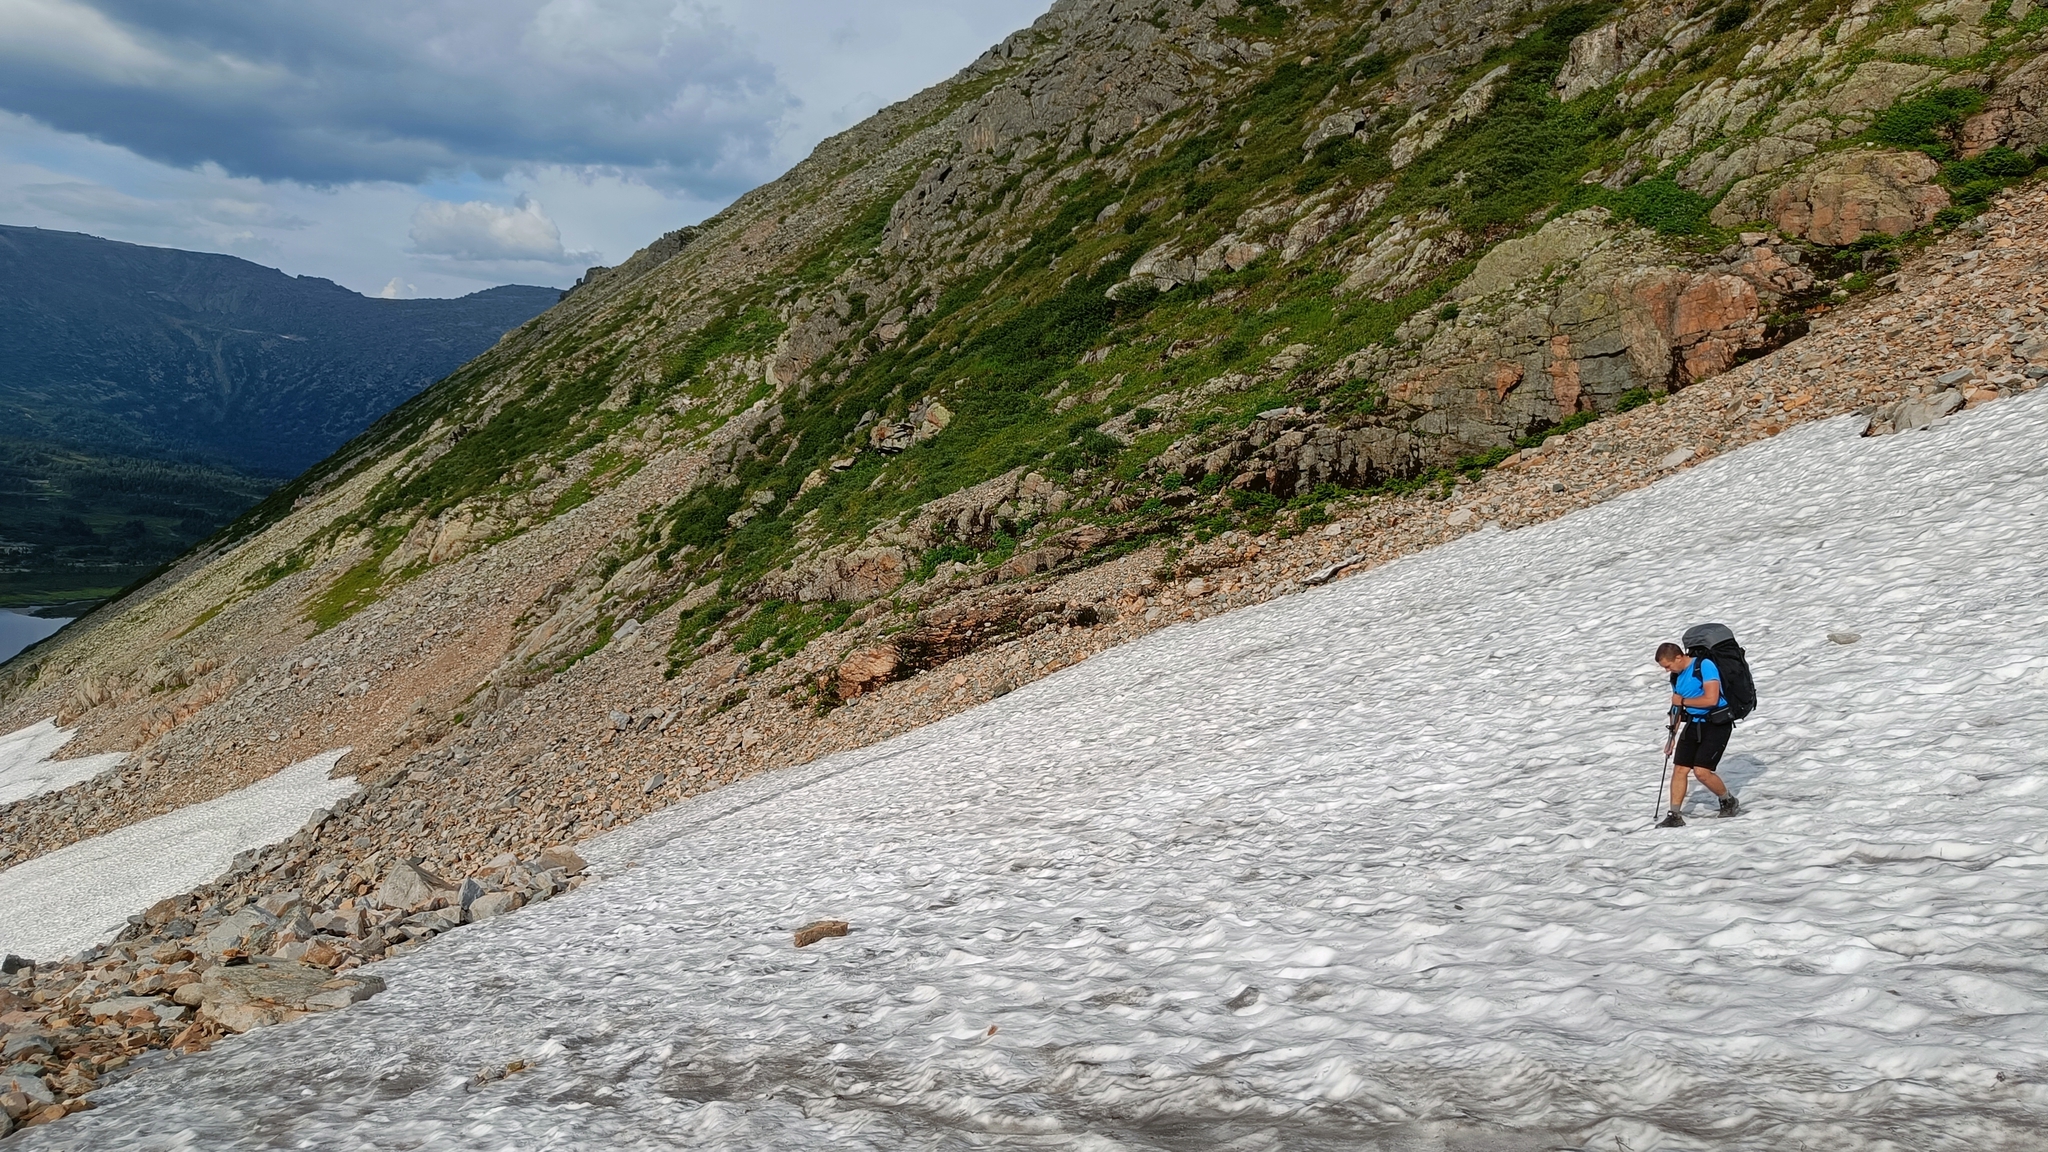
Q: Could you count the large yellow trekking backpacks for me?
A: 0